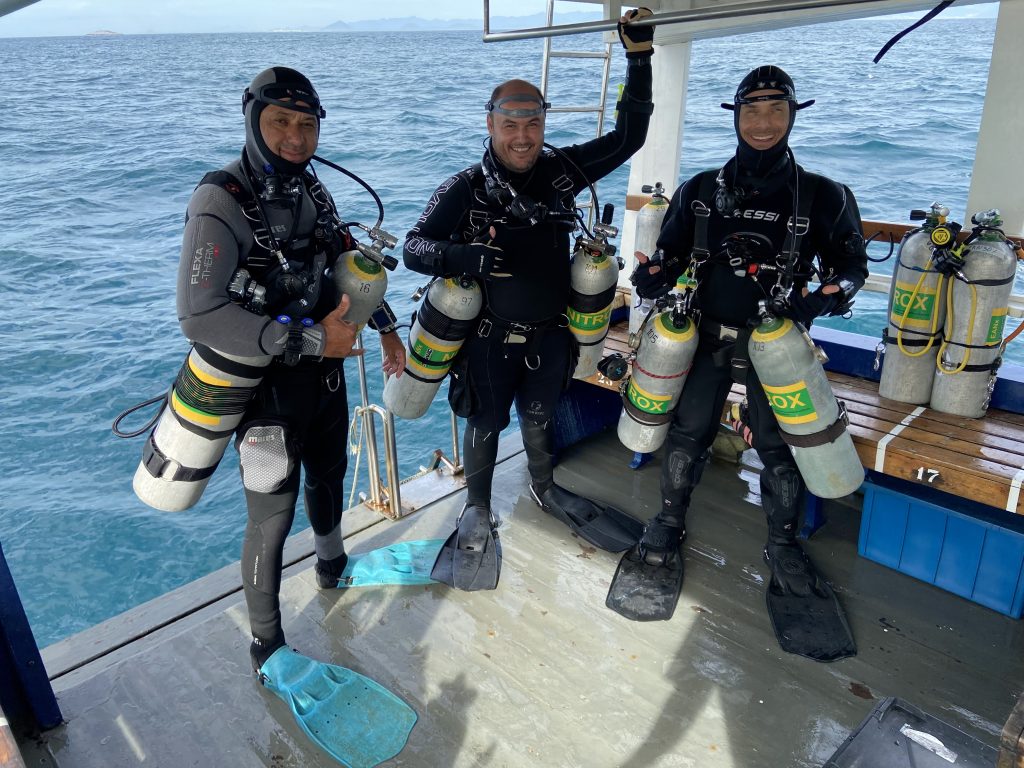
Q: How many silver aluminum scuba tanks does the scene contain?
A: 9